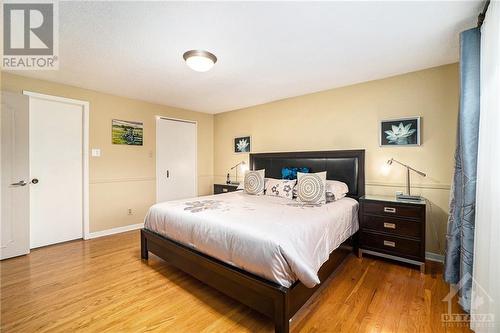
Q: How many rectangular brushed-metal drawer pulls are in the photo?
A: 4